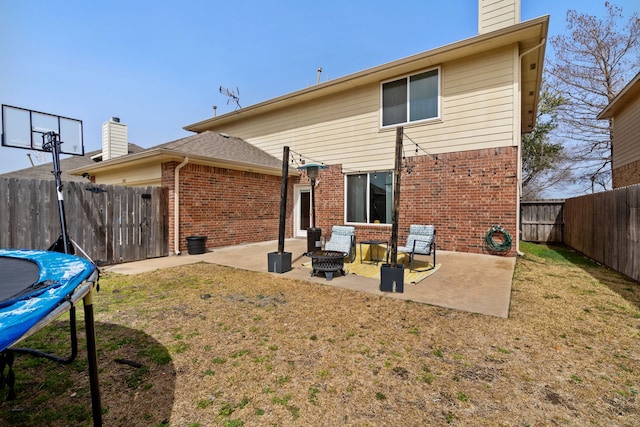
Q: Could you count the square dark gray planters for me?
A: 2